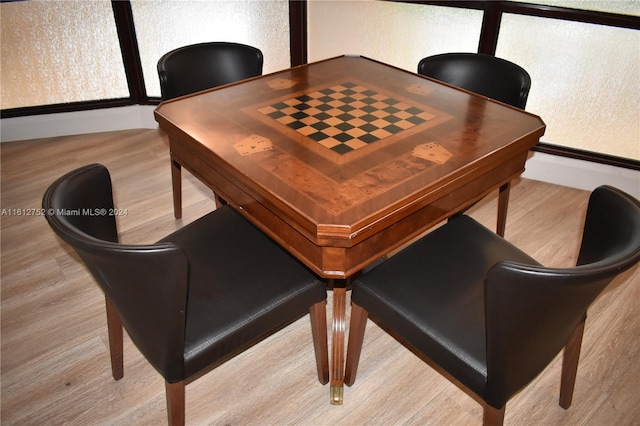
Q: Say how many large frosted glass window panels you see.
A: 4